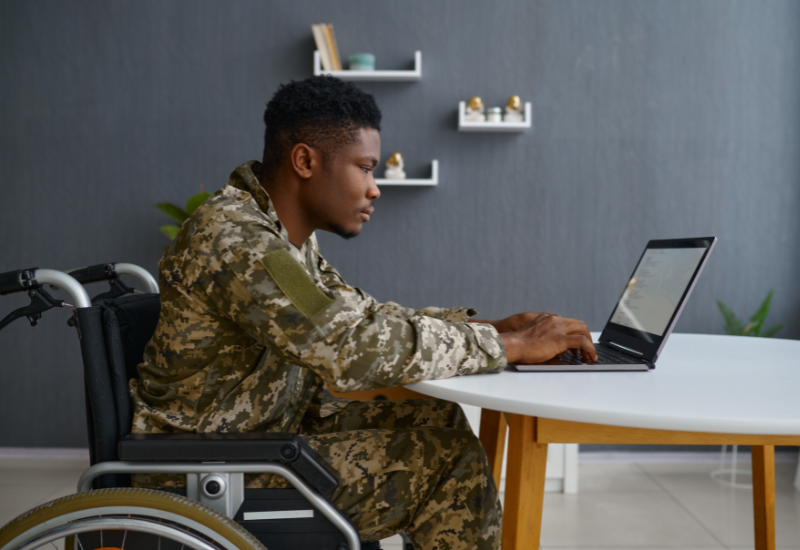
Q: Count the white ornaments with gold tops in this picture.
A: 3